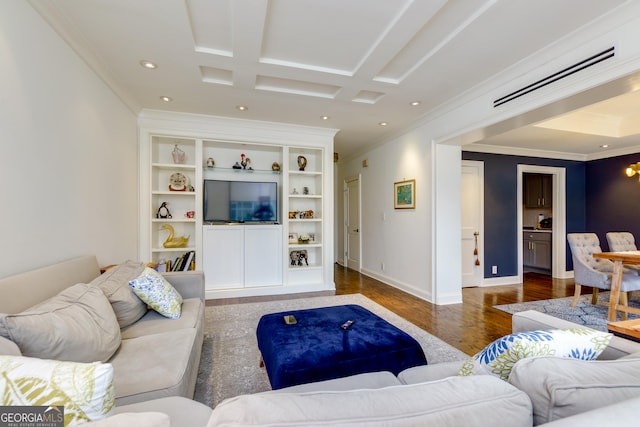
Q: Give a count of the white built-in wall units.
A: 1